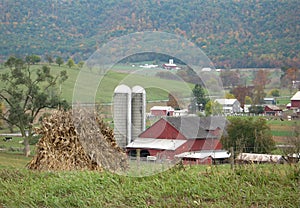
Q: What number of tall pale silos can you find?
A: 2